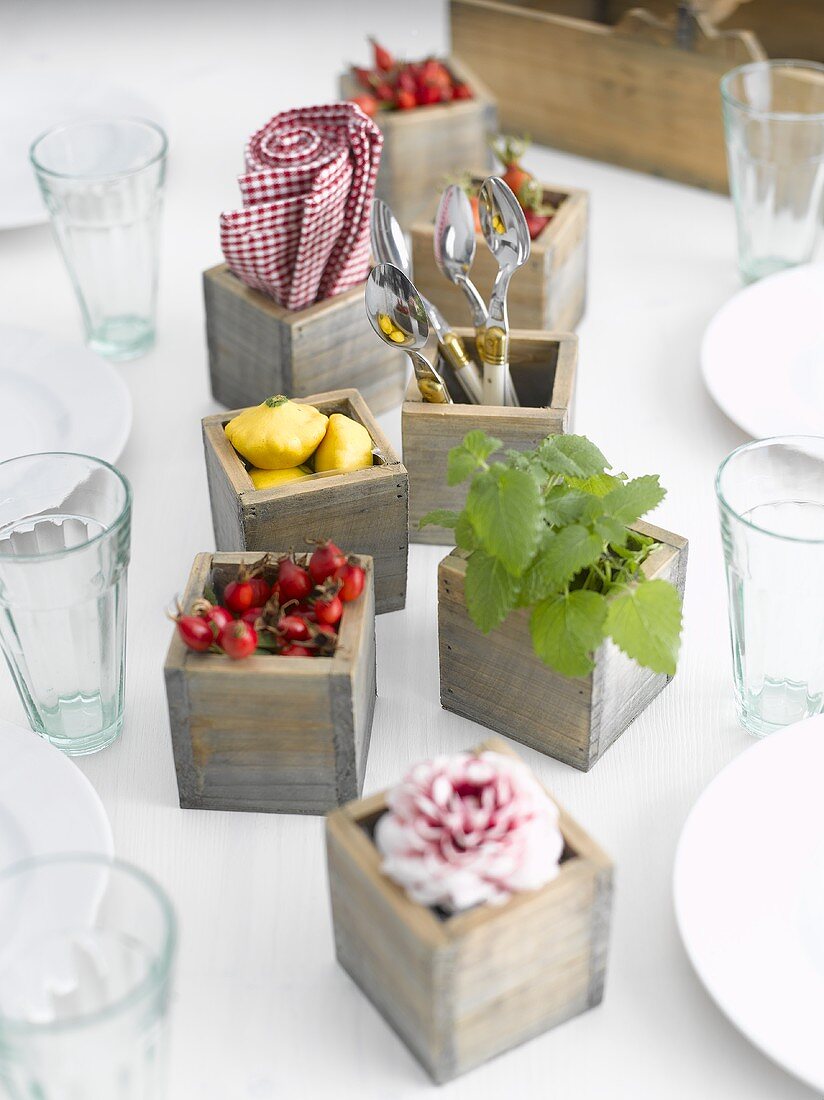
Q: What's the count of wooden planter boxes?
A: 8